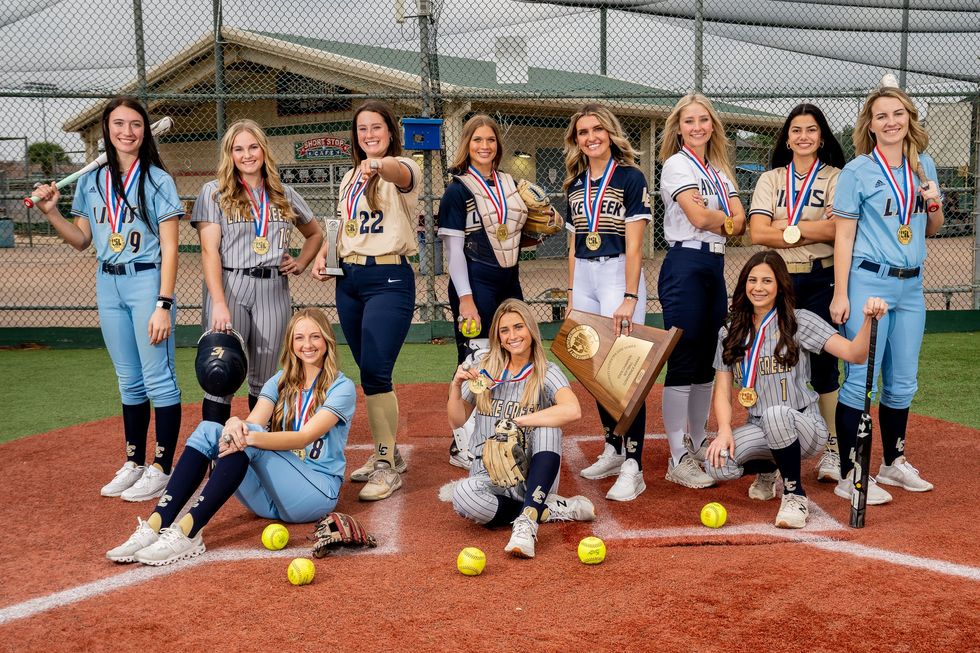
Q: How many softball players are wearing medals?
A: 11